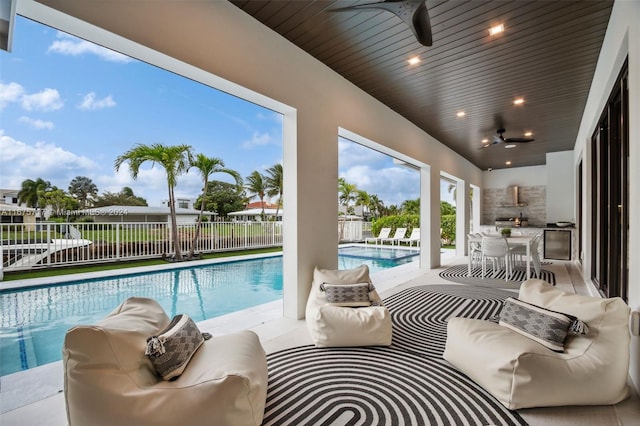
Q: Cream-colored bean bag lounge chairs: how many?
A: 3